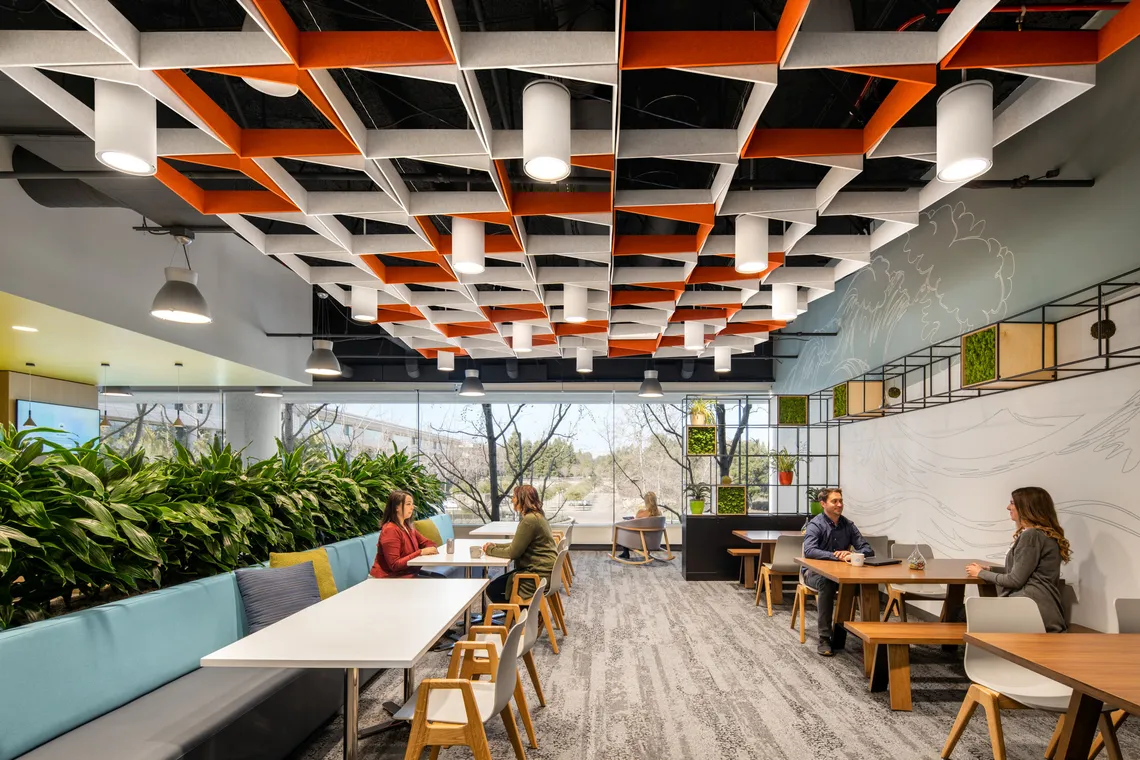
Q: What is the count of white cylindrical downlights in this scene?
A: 13